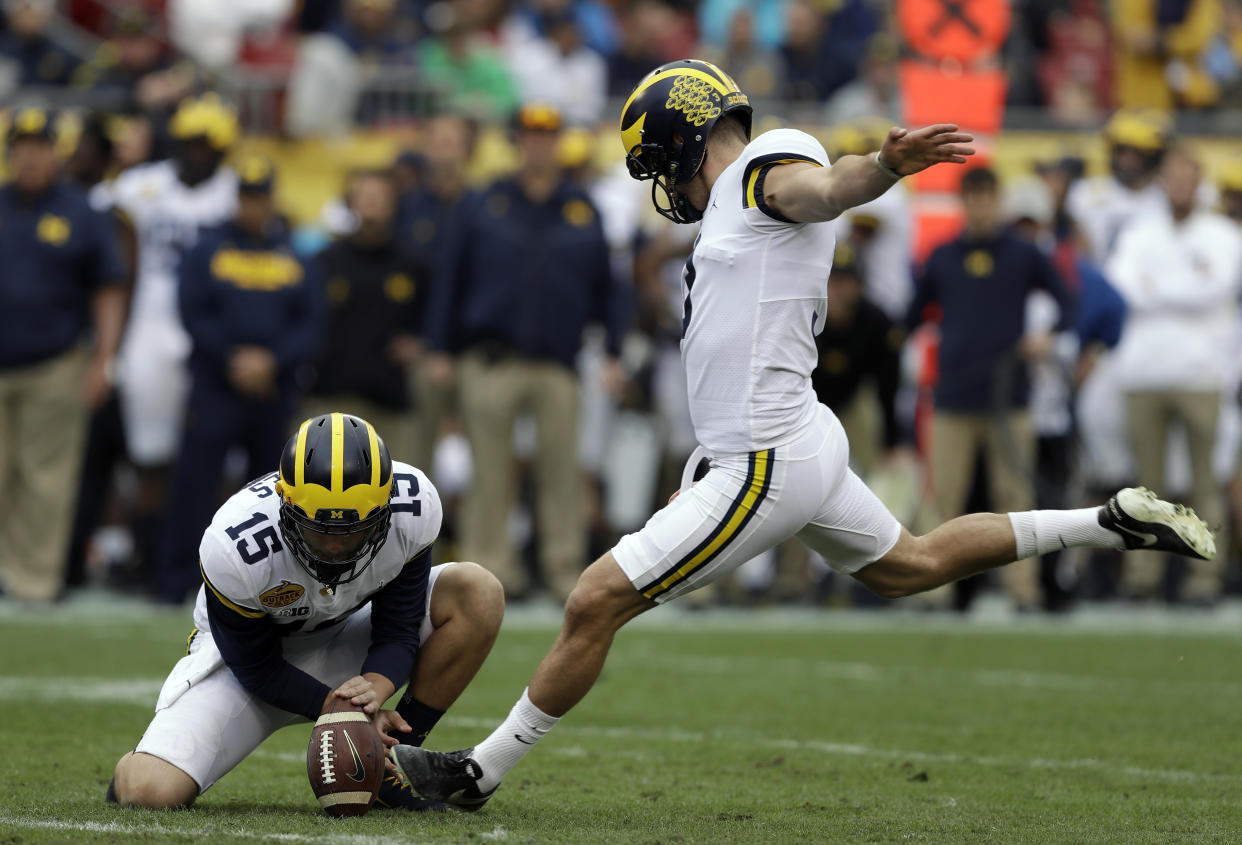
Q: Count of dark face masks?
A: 2